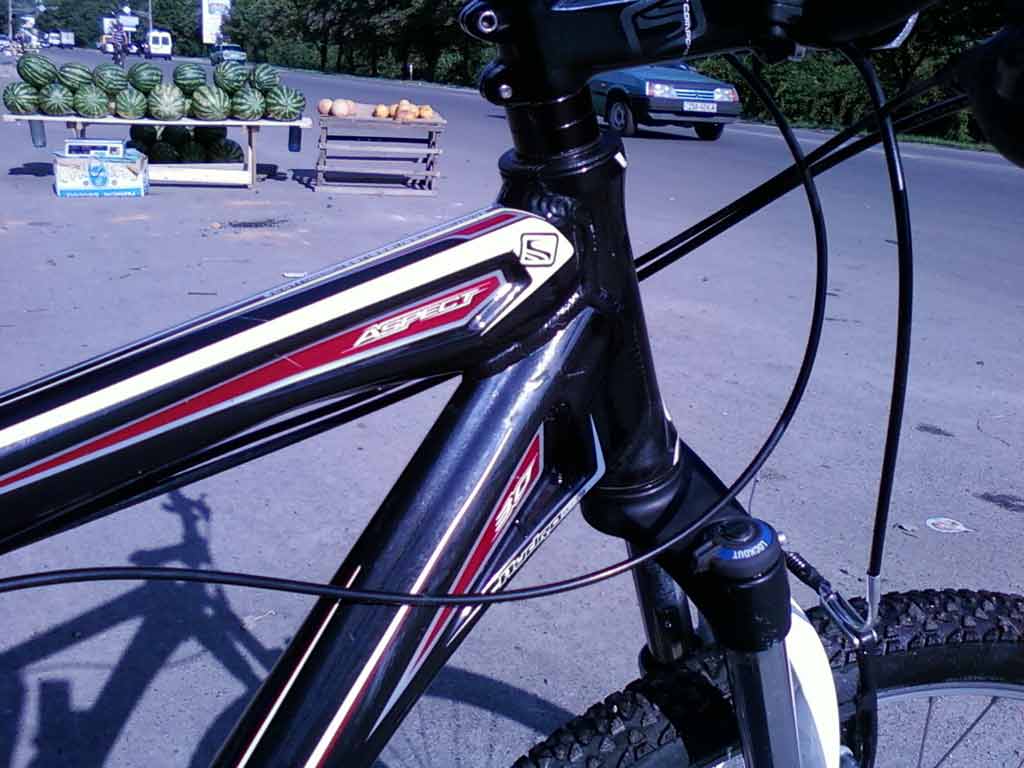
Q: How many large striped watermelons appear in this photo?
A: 15